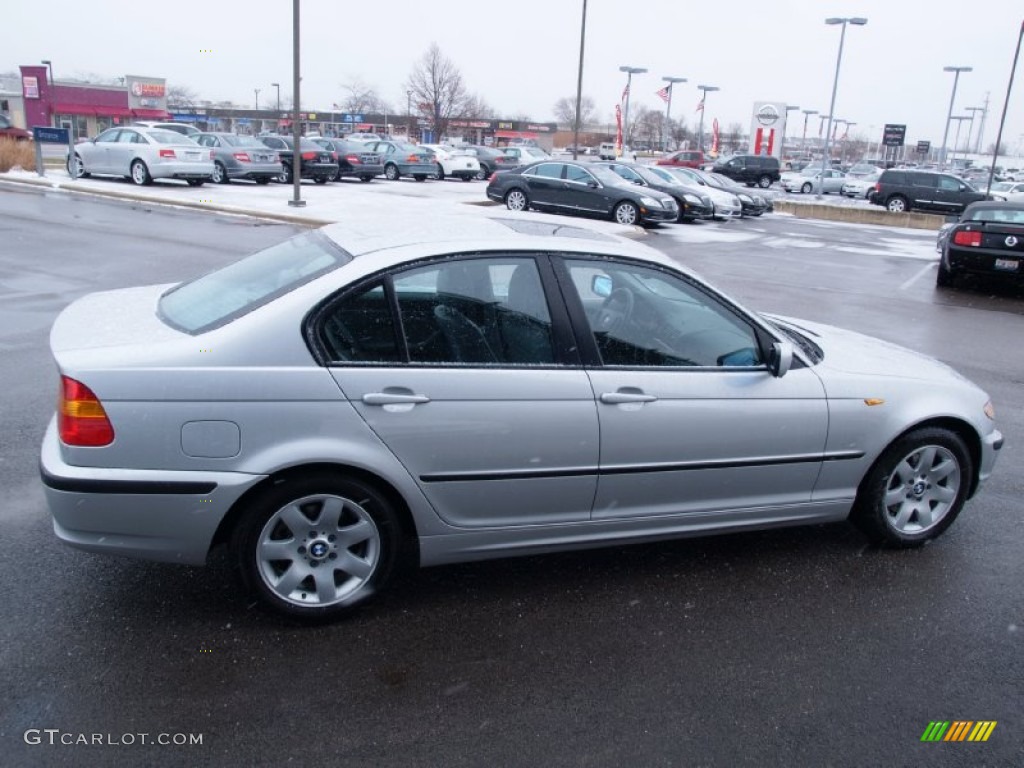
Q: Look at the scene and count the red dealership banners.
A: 2